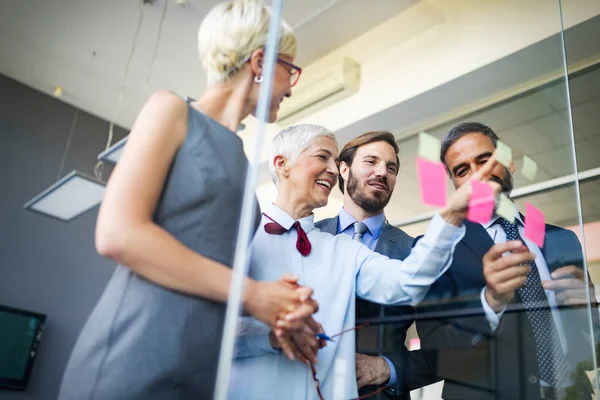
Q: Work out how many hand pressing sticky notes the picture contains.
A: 1